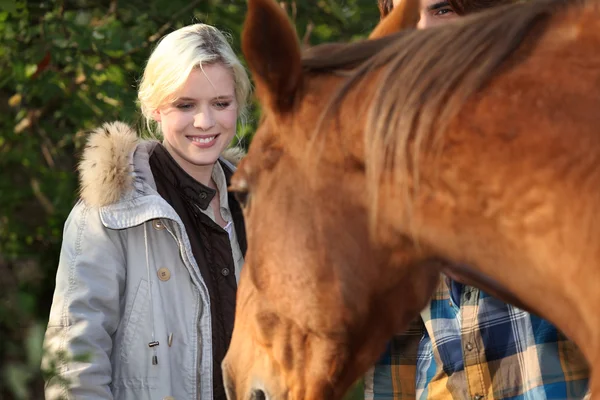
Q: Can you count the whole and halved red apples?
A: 0